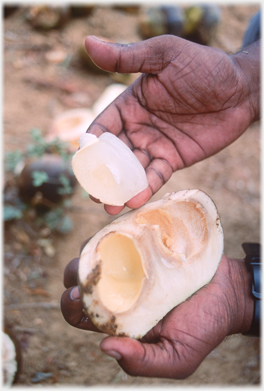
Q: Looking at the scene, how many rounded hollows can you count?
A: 2